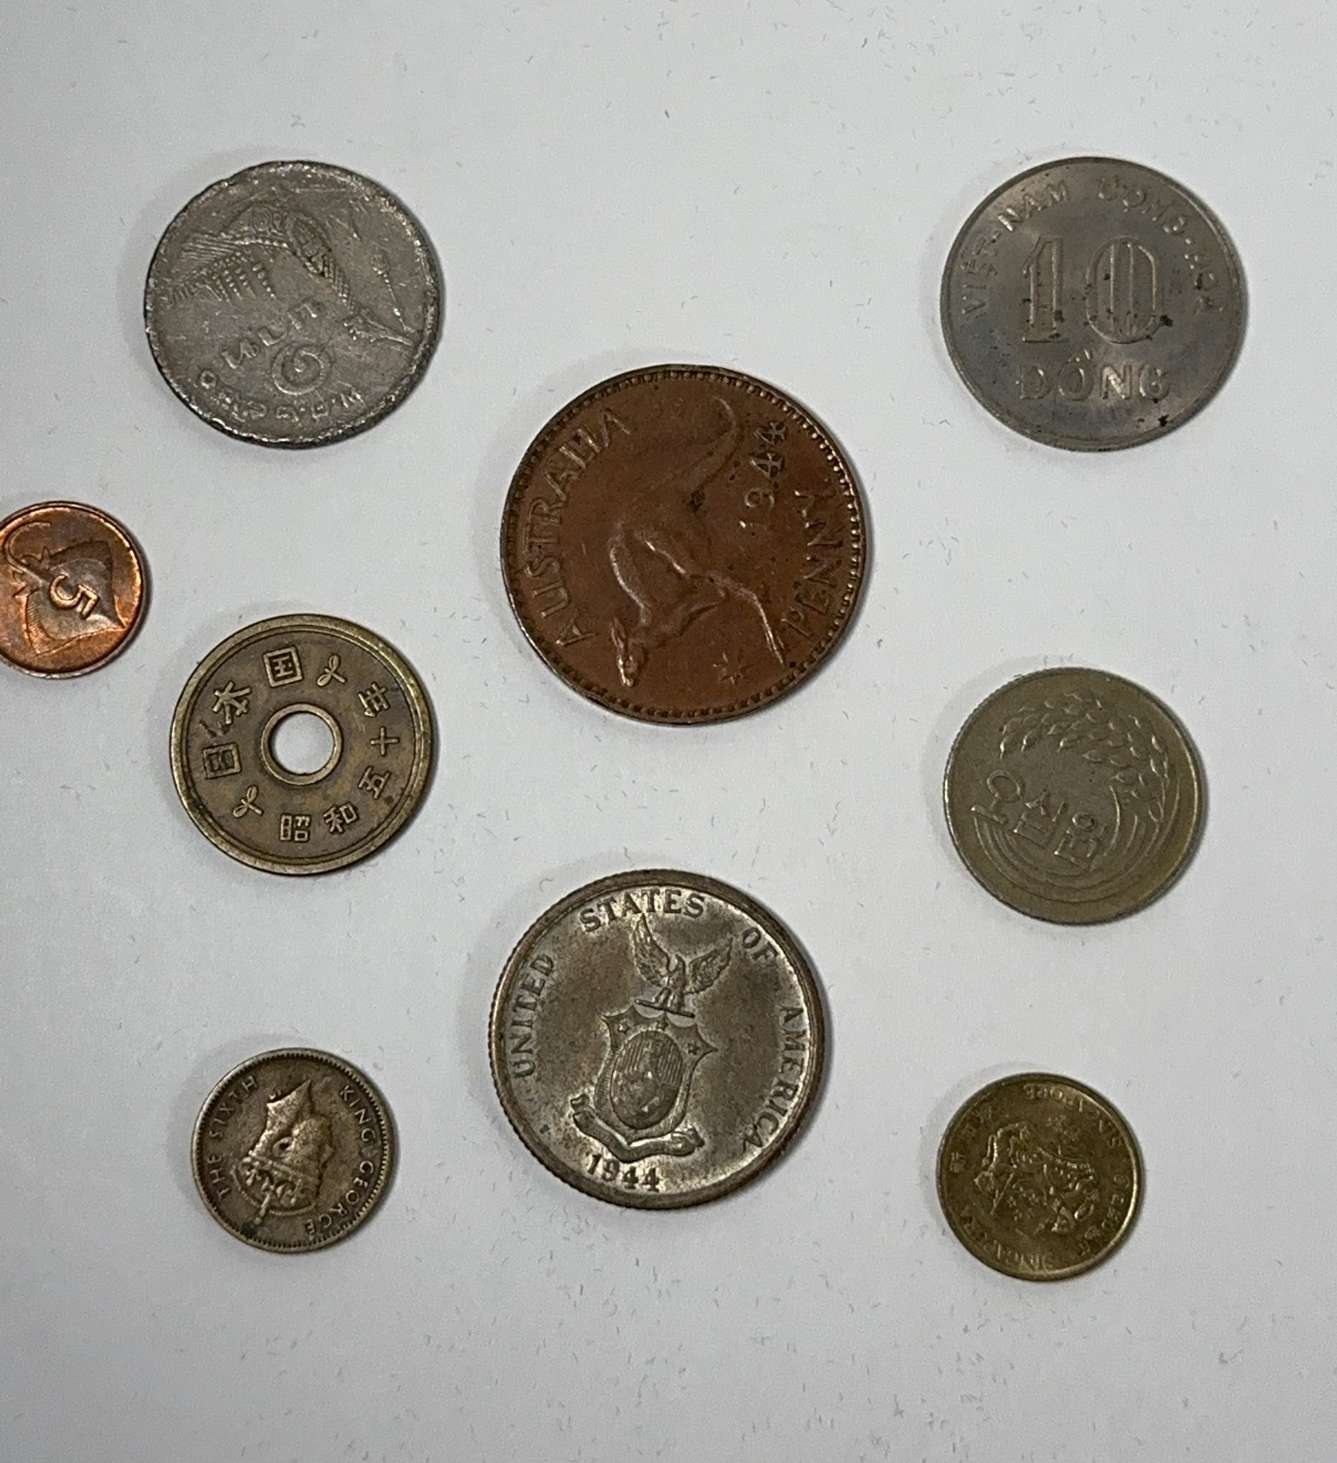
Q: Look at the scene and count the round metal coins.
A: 9